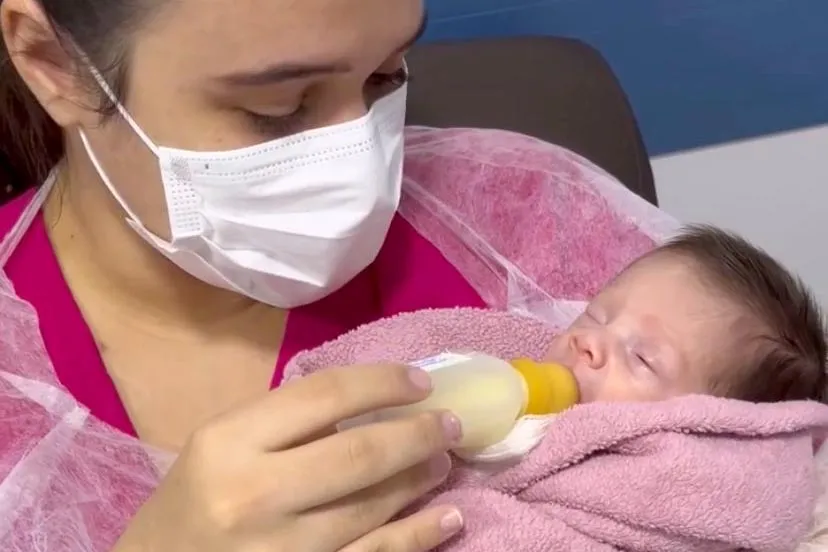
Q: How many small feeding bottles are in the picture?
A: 1